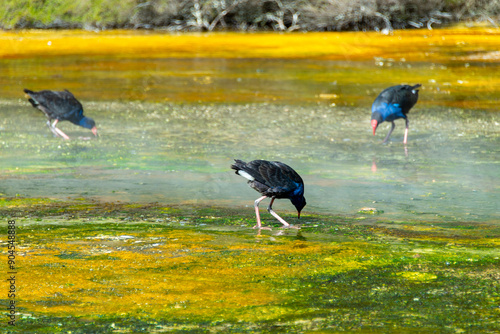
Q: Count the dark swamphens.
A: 3